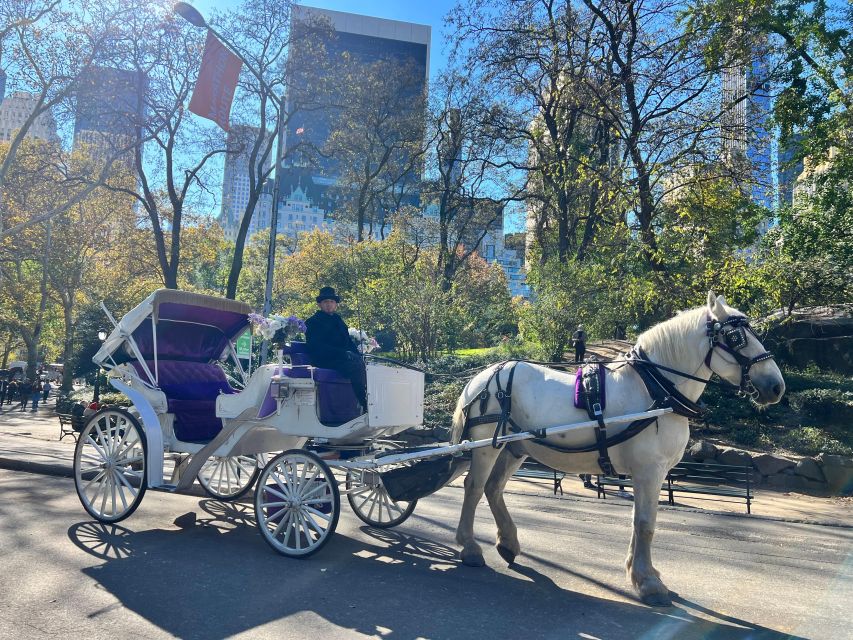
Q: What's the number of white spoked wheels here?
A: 4